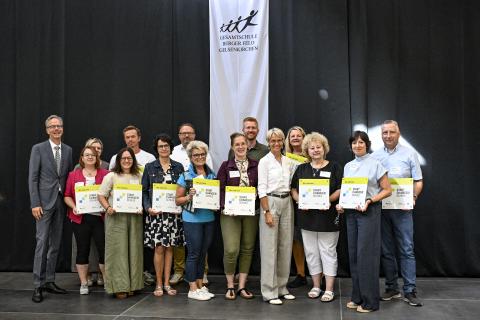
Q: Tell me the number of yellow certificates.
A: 9